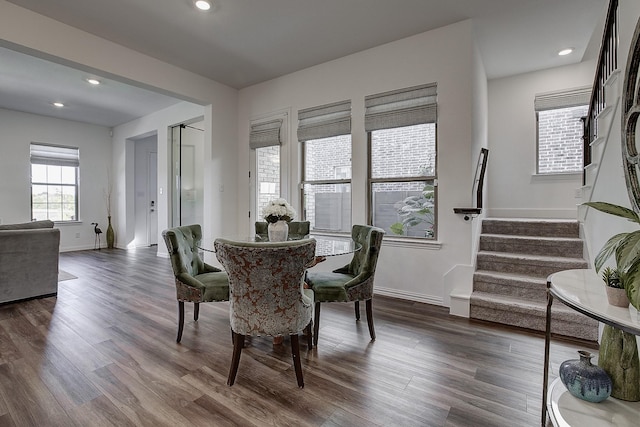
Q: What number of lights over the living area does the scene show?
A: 2